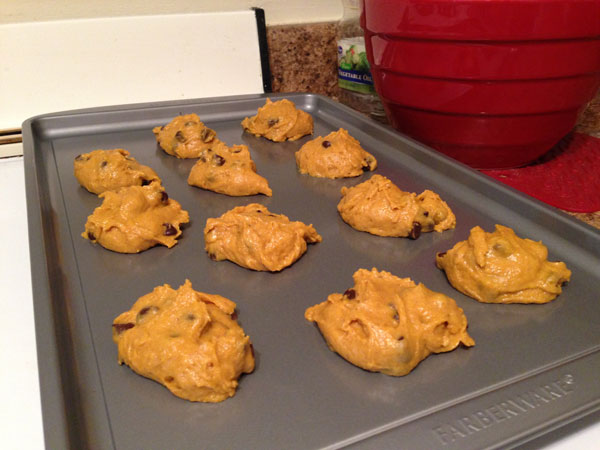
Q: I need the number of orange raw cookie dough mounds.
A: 11